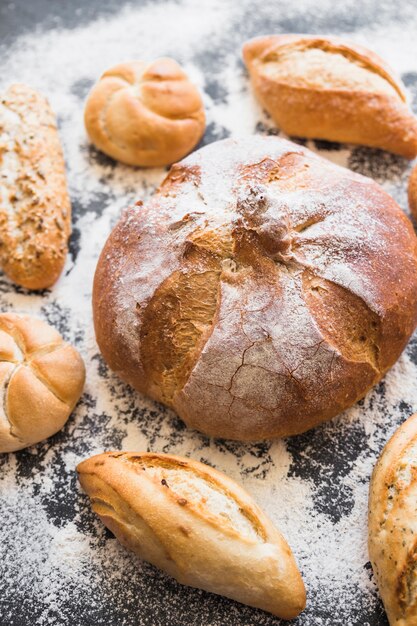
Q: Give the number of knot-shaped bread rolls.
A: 2